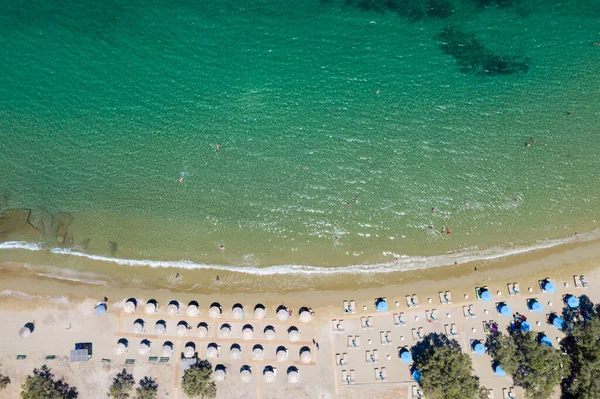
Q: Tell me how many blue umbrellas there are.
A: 14